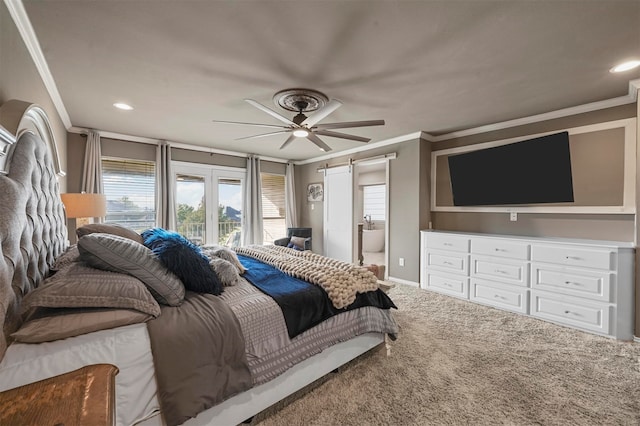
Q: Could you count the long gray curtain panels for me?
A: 4